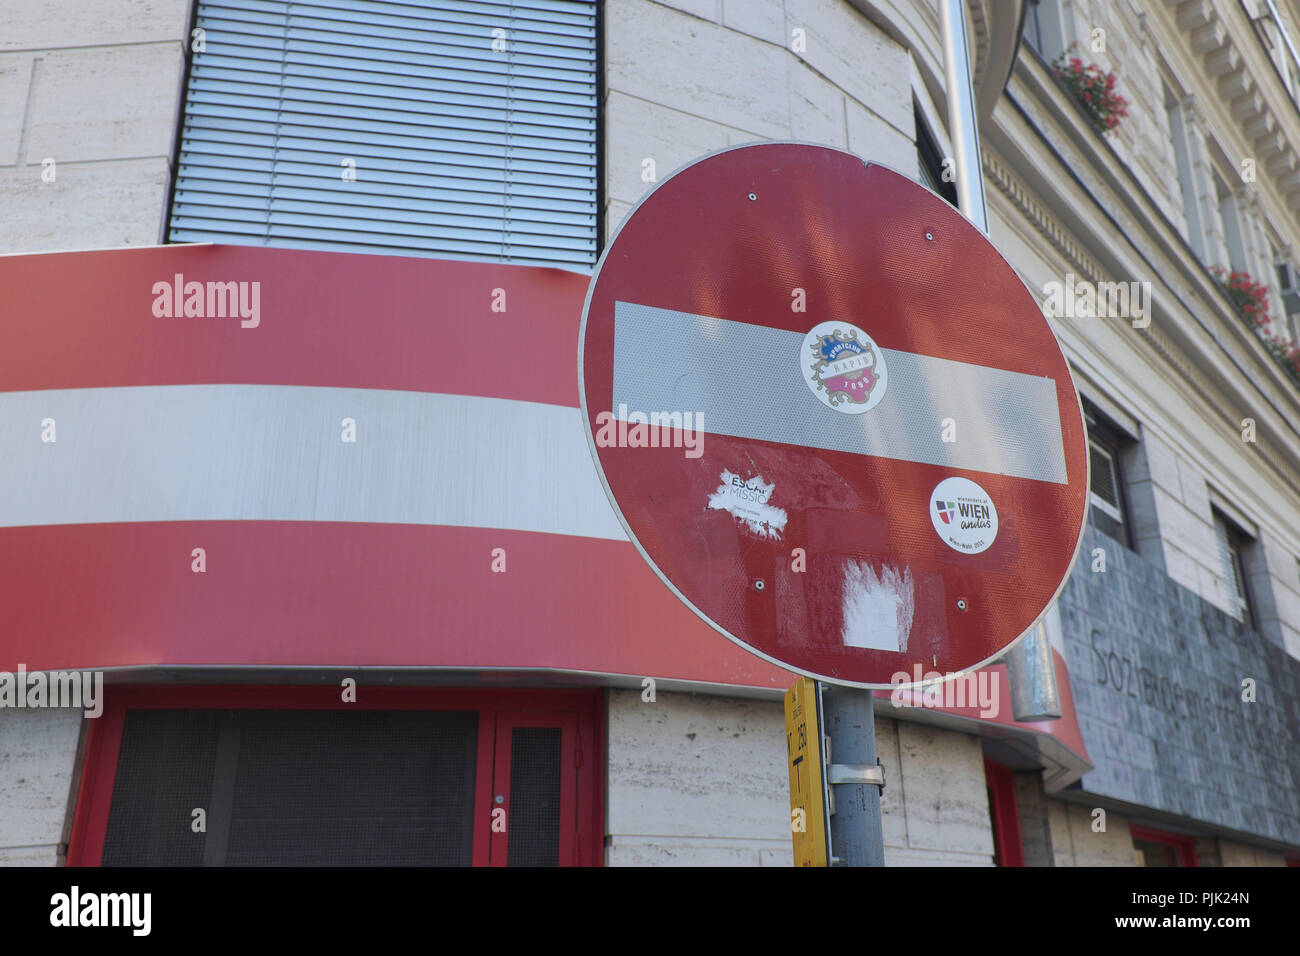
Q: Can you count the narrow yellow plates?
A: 1